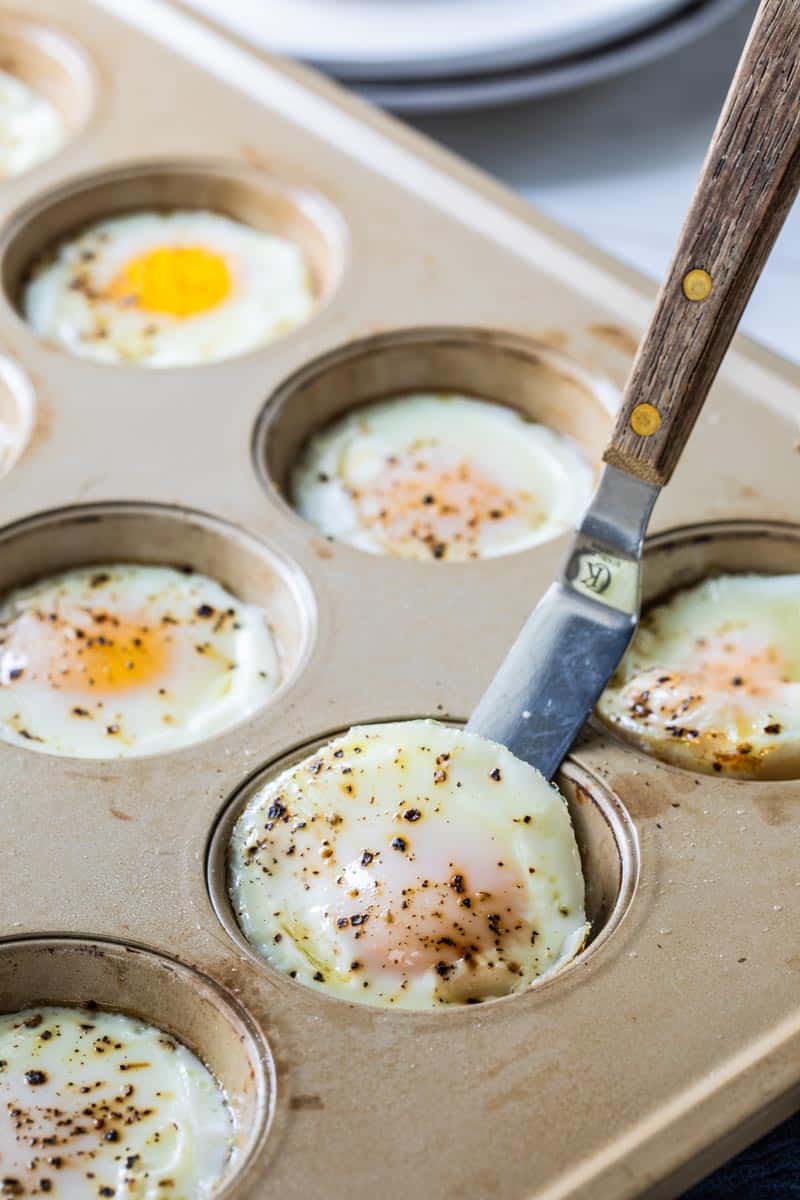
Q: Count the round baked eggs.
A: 7